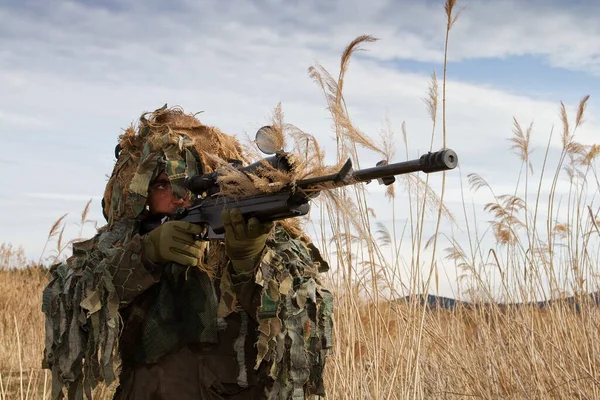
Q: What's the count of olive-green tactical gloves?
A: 2